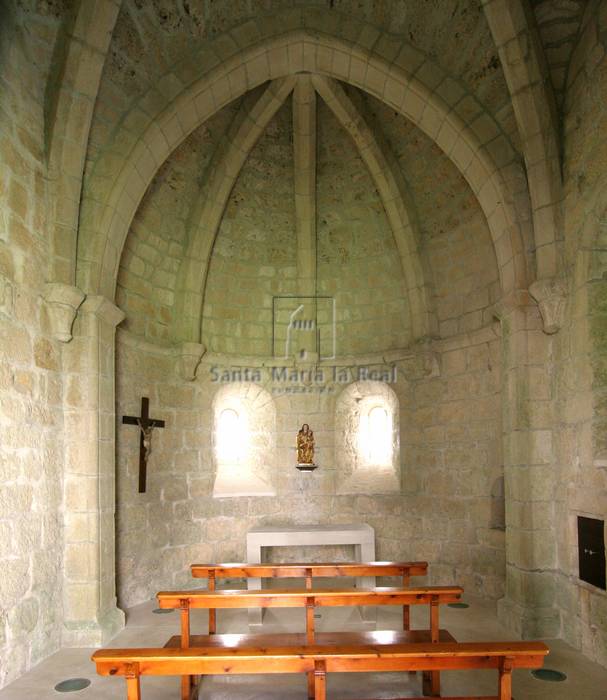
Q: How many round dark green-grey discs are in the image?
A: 4